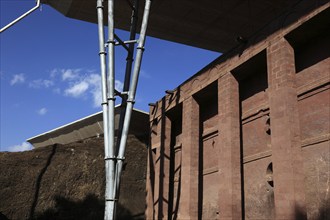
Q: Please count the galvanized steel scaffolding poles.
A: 4